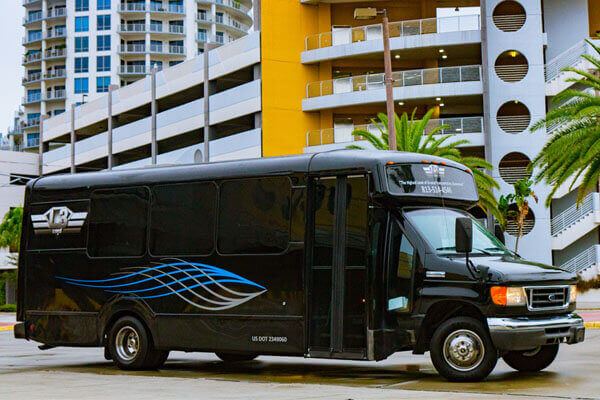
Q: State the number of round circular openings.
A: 5